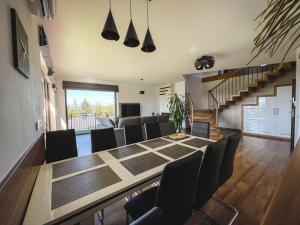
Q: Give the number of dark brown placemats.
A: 8